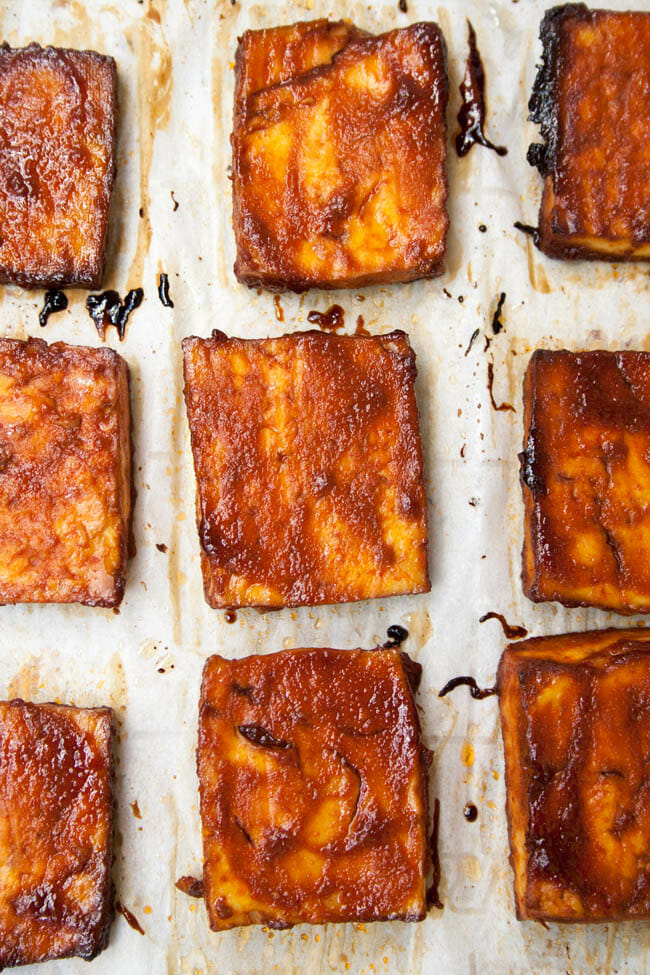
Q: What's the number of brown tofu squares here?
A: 9